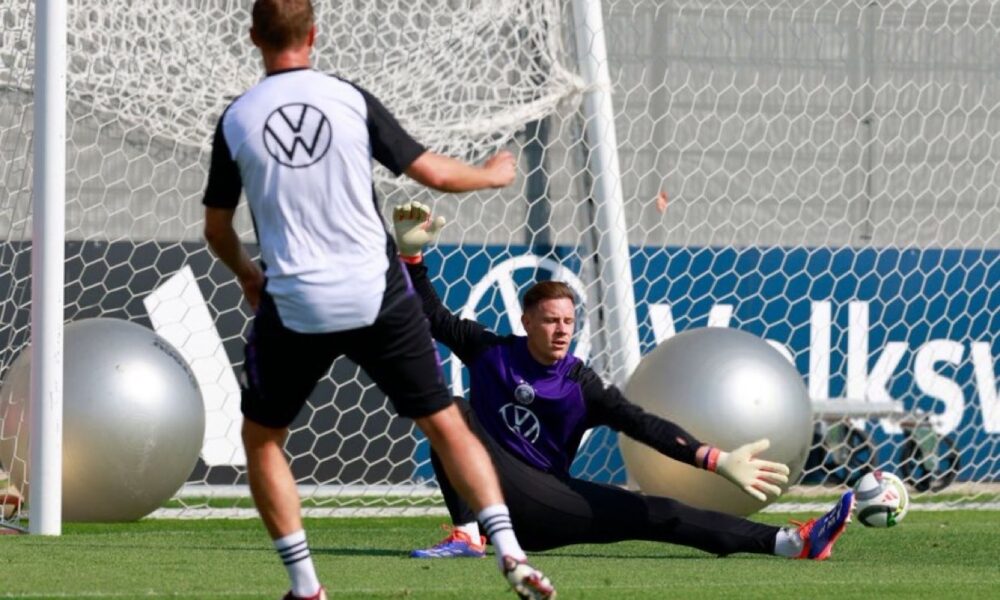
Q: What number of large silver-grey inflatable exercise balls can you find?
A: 2